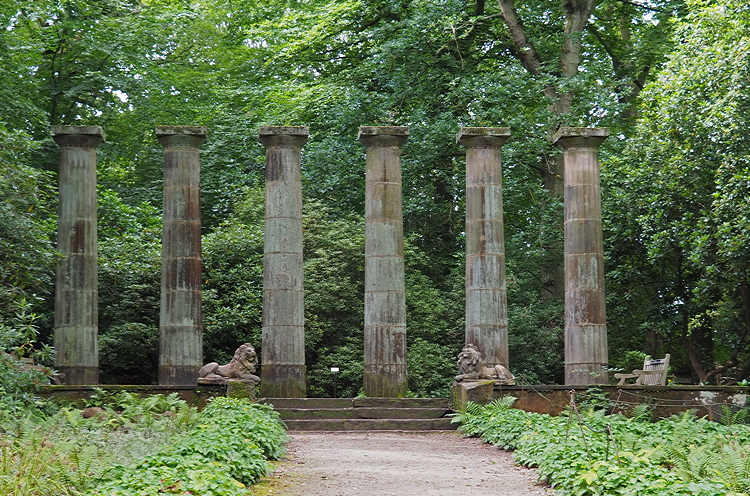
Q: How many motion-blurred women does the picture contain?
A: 0